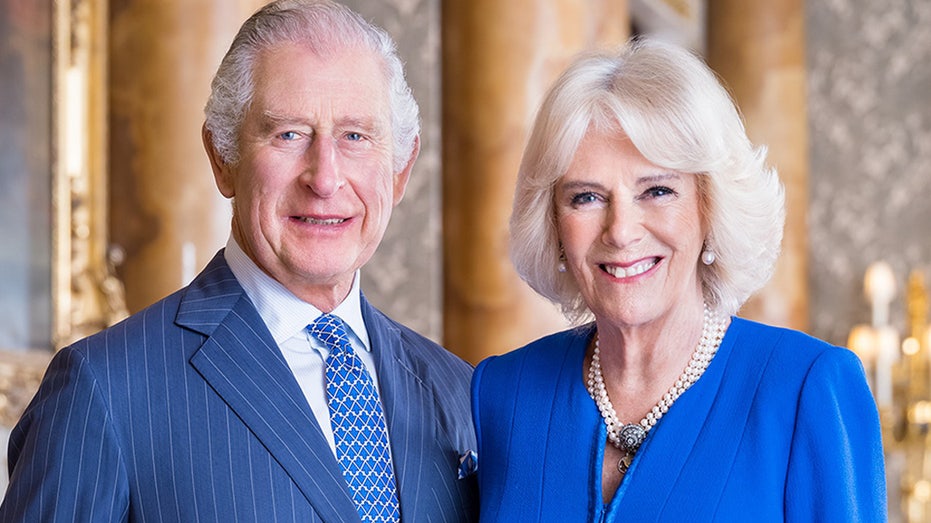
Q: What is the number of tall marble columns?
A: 3